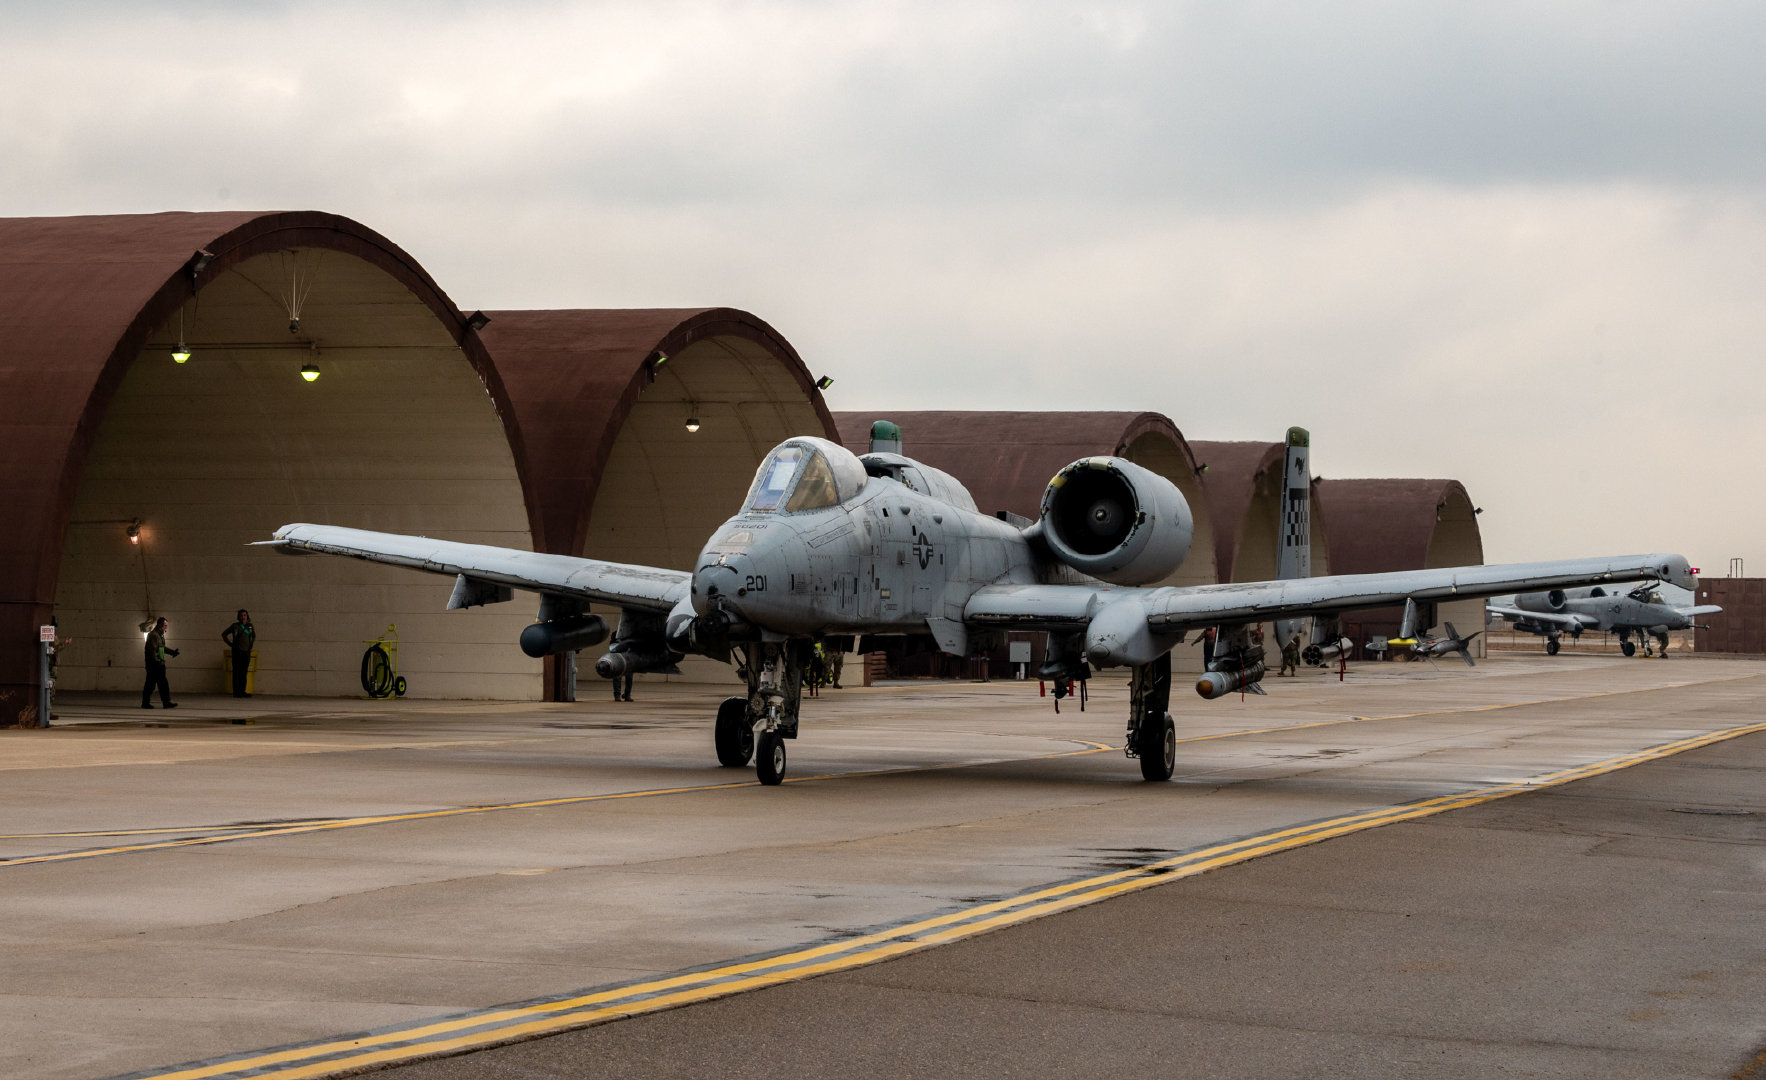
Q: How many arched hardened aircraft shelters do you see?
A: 5